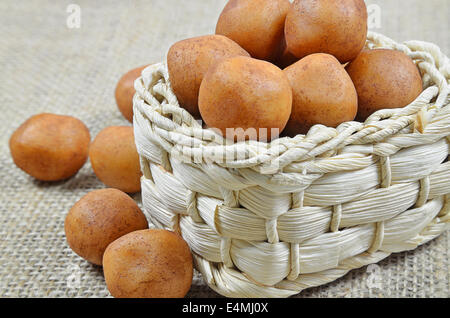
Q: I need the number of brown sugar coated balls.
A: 11